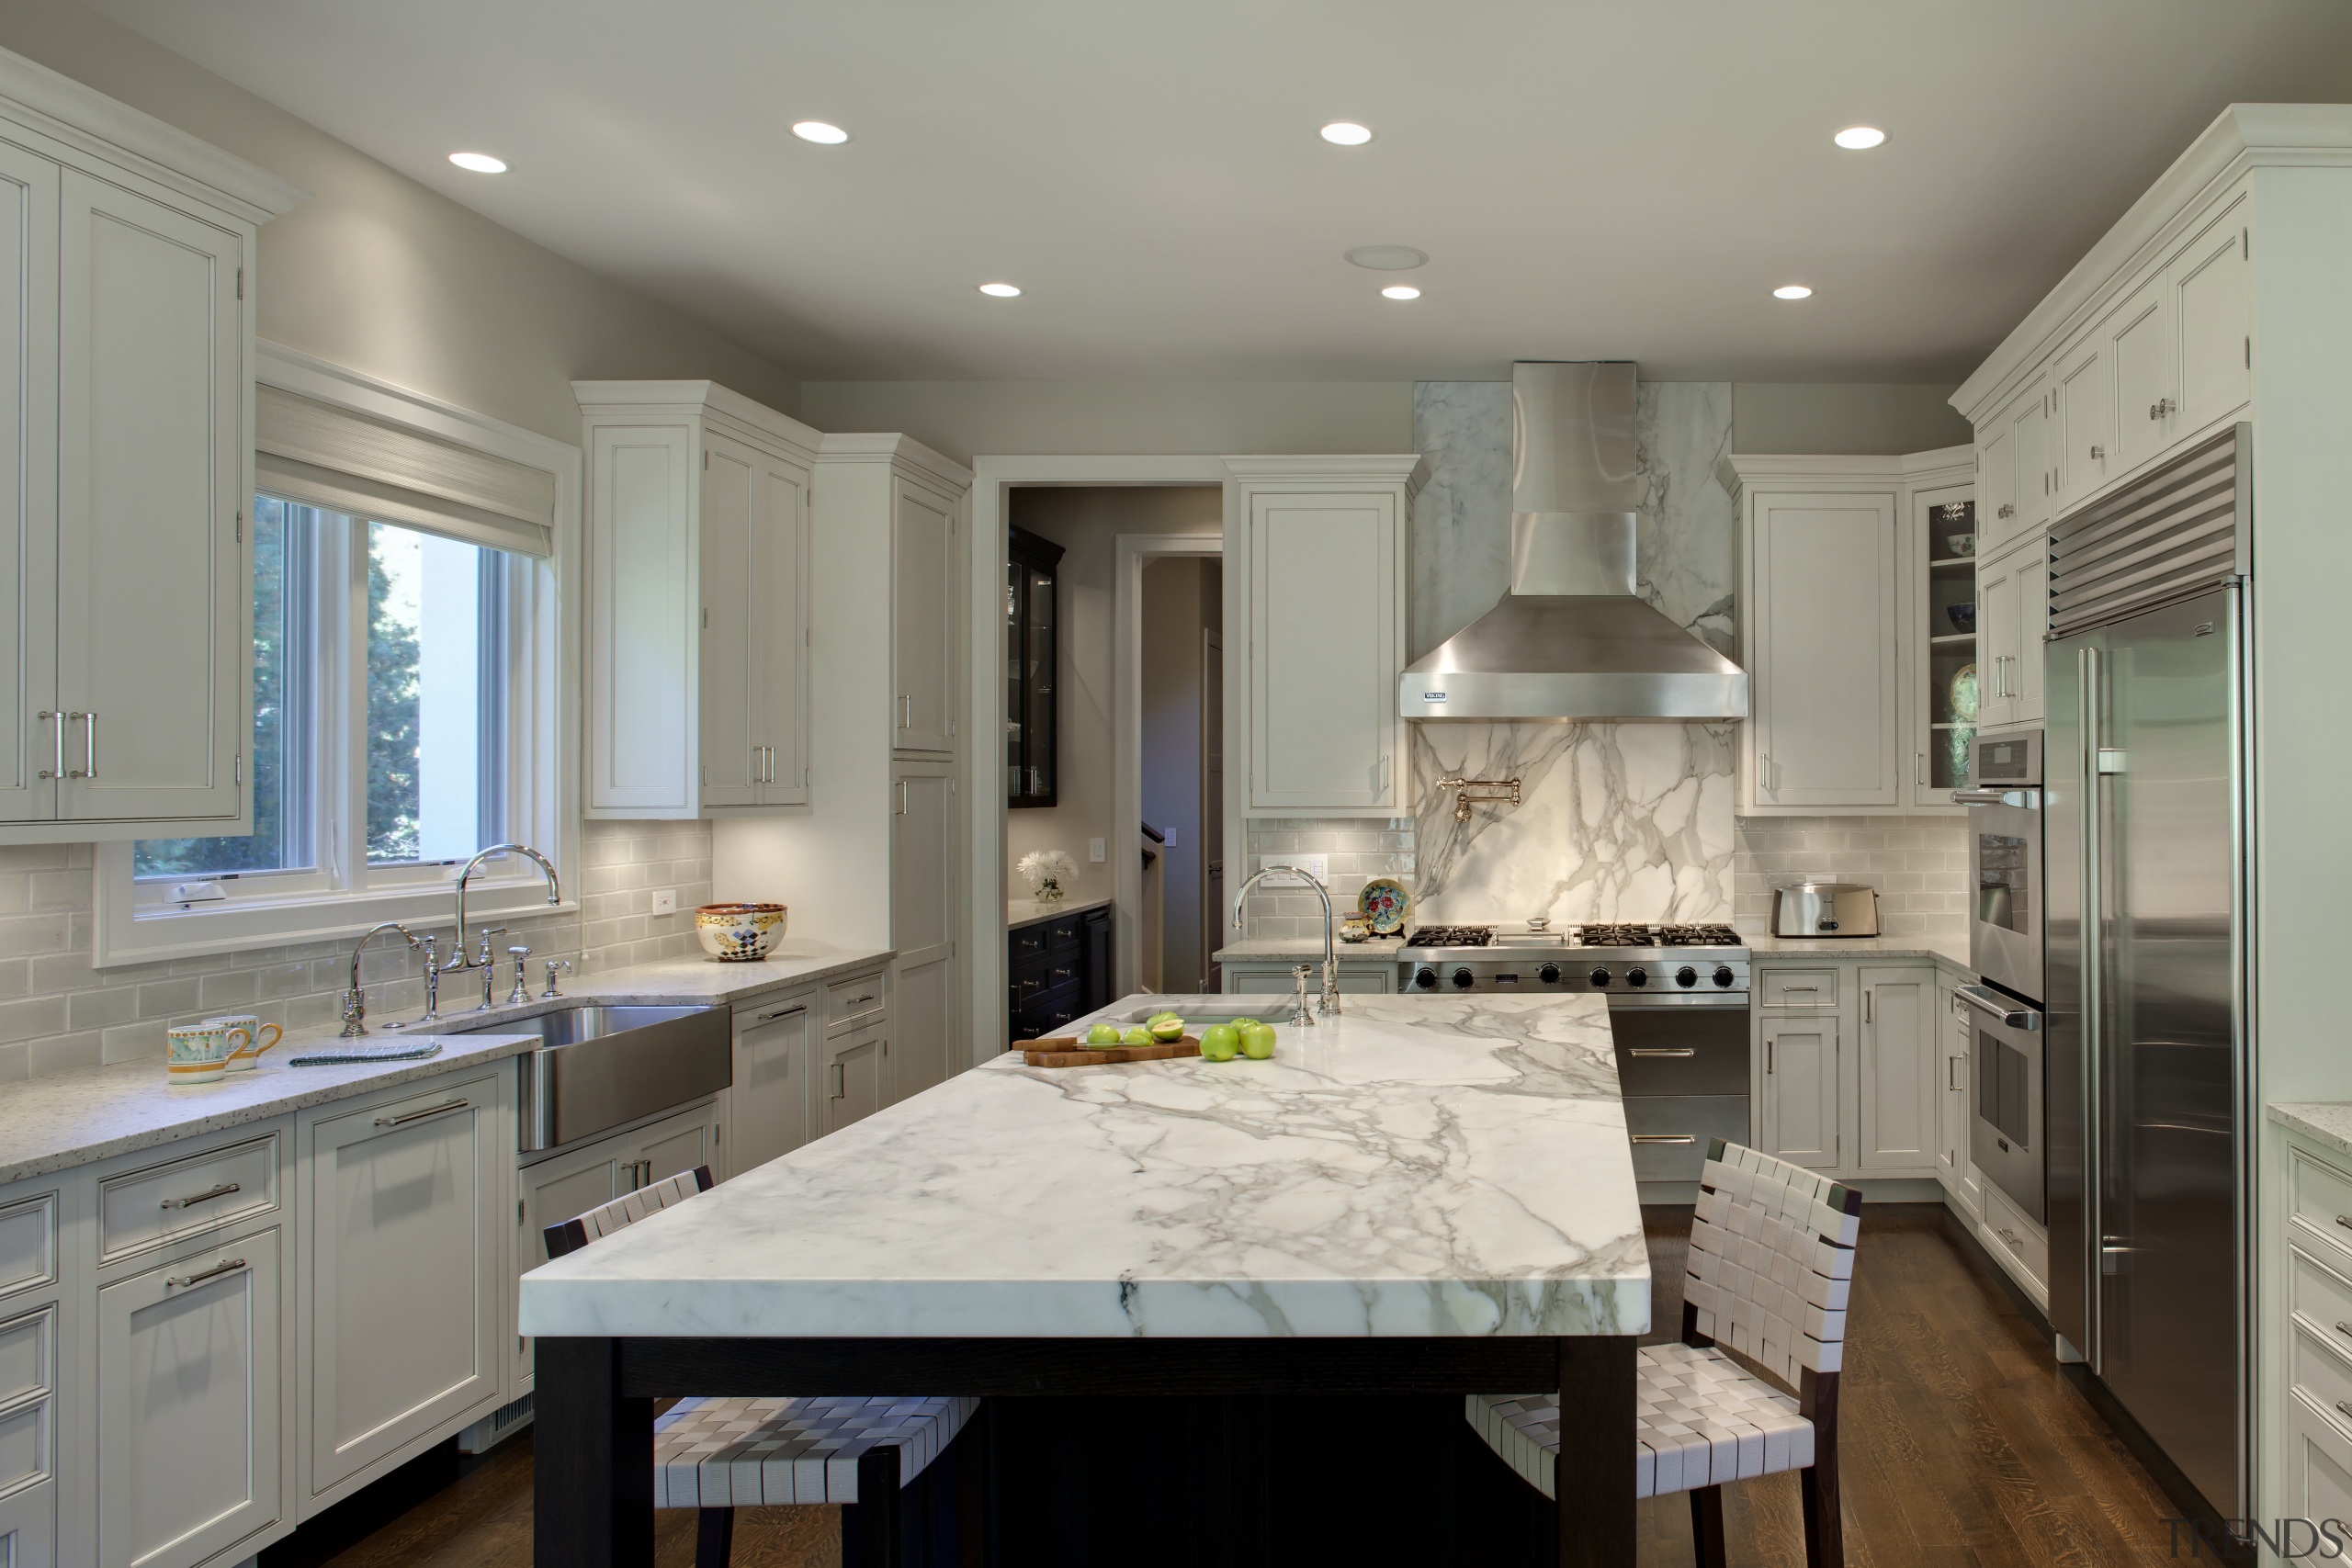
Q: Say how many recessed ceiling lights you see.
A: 7